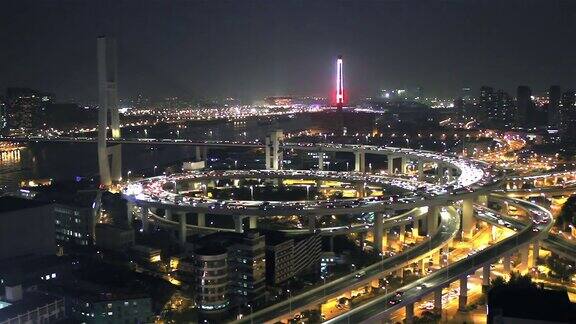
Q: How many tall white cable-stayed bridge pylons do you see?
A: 1